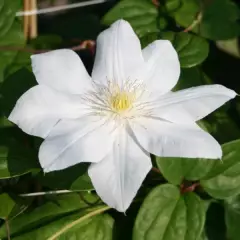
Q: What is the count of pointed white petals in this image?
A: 8